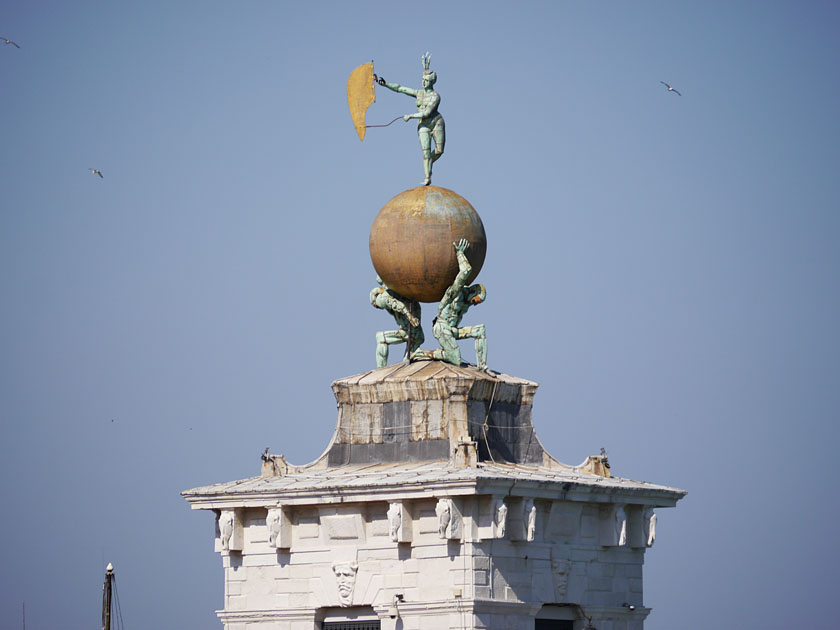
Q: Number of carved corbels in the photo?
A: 8